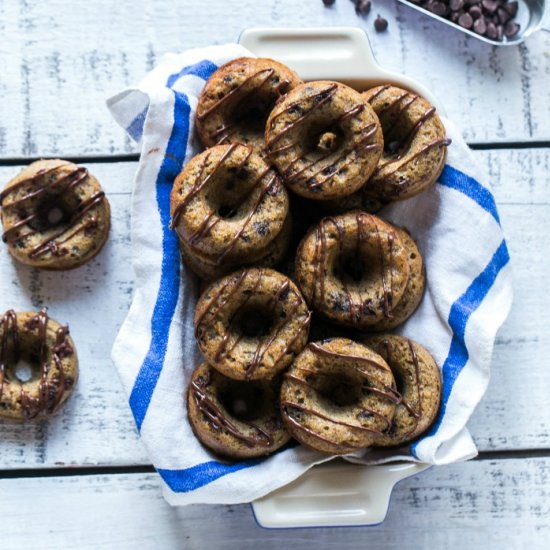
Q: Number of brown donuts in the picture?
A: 13